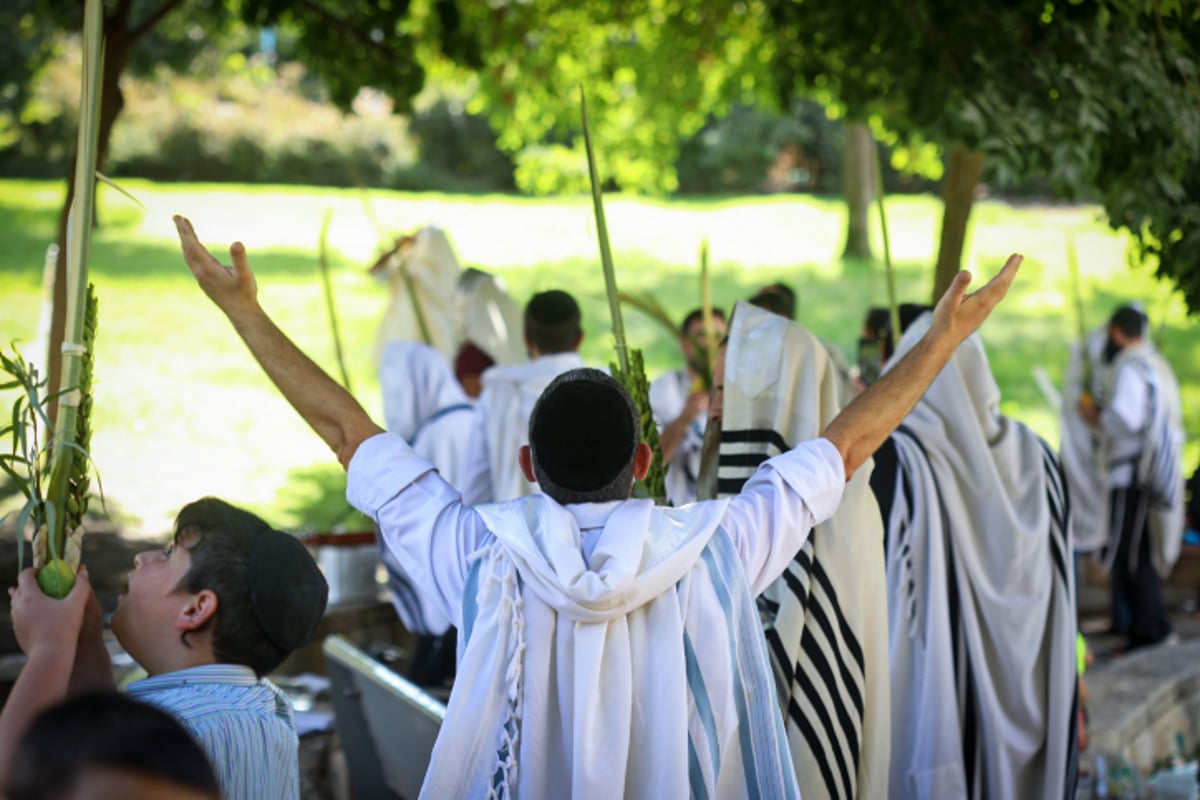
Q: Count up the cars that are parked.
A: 0